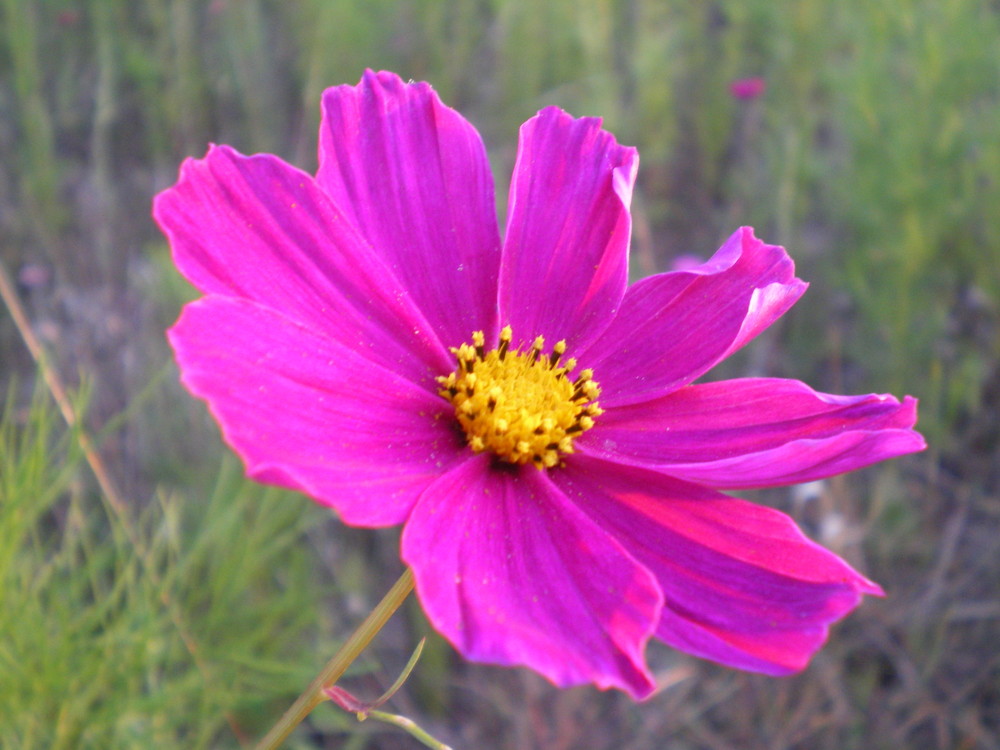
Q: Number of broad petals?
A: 8